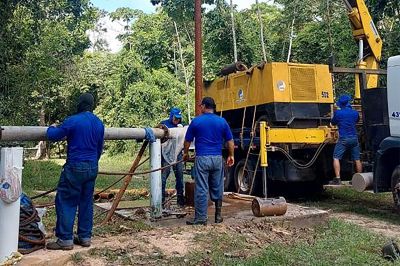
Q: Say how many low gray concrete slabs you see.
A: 1